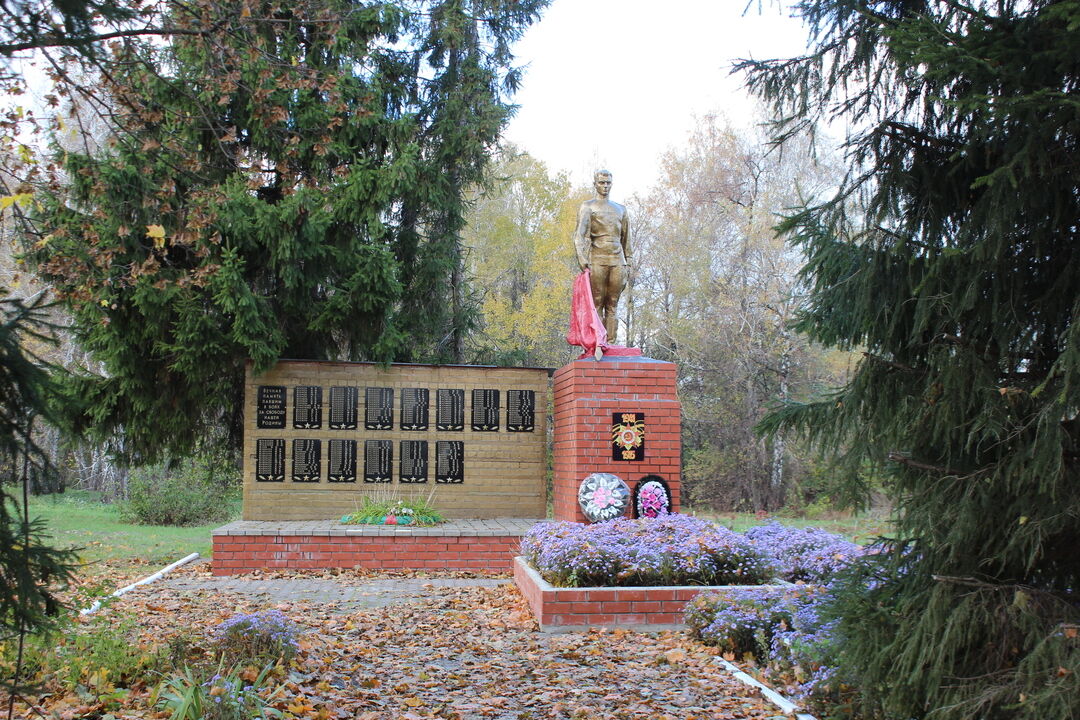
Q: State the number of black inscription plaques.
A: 14